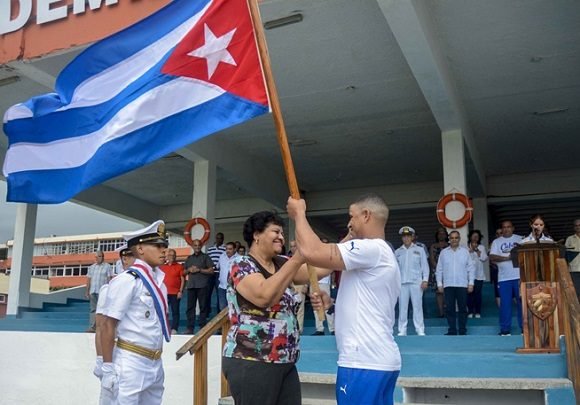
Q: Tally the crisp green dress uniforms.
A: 0